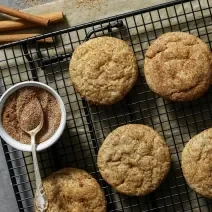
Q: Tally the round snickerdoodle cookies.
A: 5